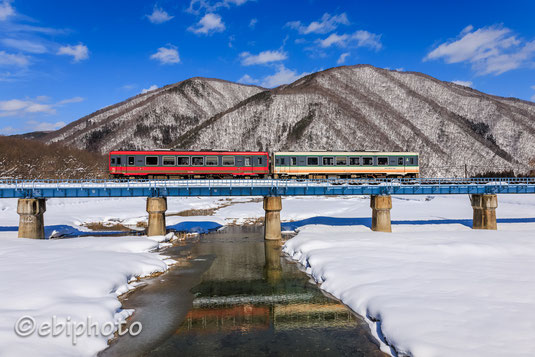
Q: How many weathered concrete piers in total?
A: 5